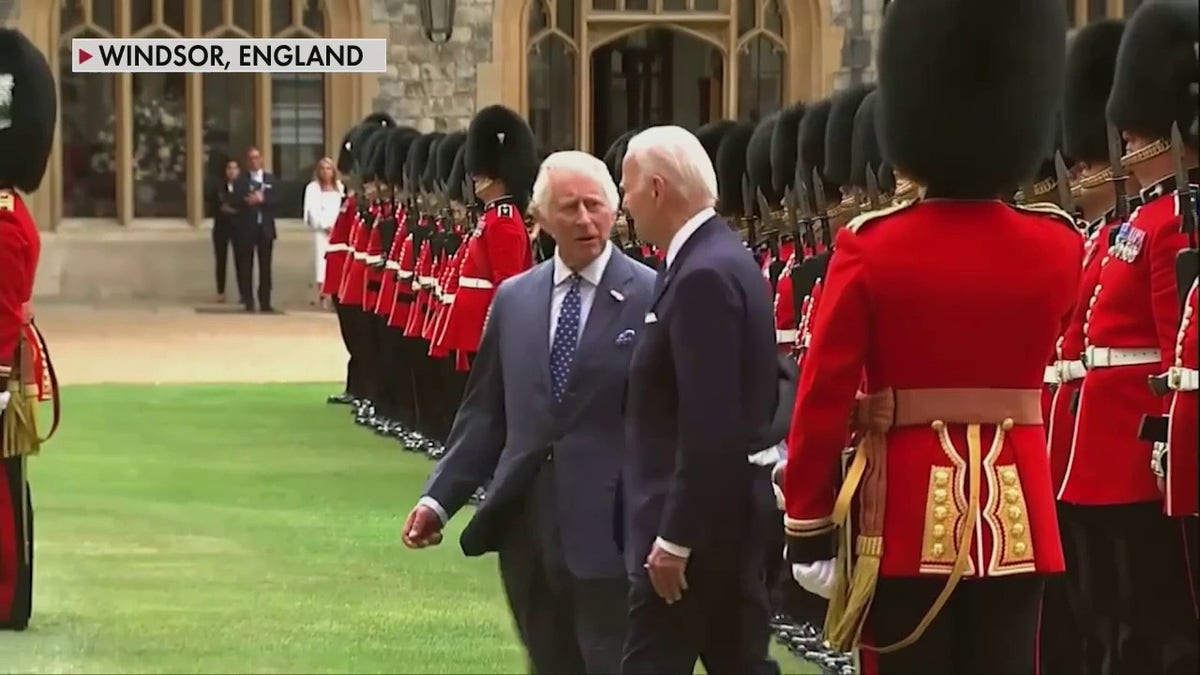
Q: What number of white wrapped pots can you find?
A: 0